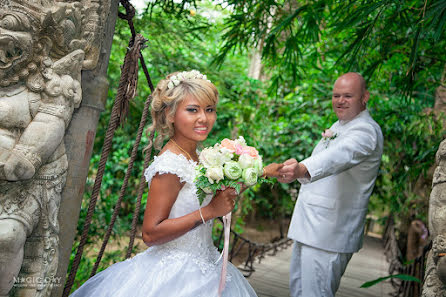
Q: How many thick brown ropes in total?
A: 3